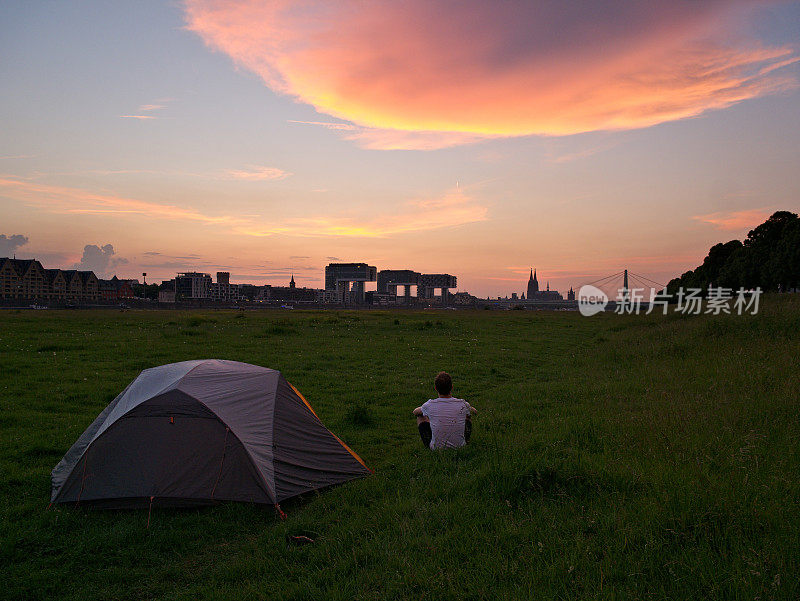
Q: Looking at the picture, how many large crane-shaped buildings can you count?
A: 3